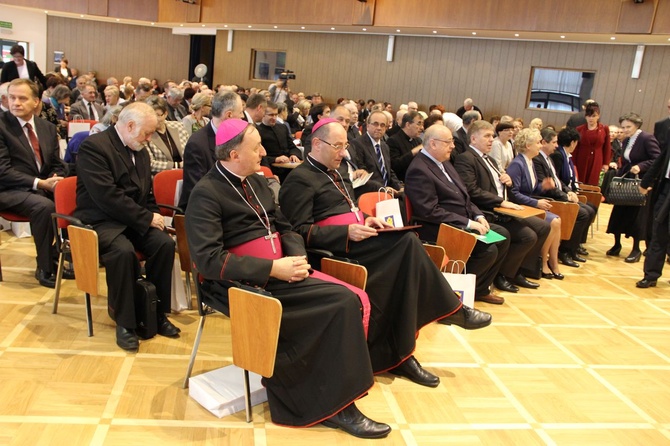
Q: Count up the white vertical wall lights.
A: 3